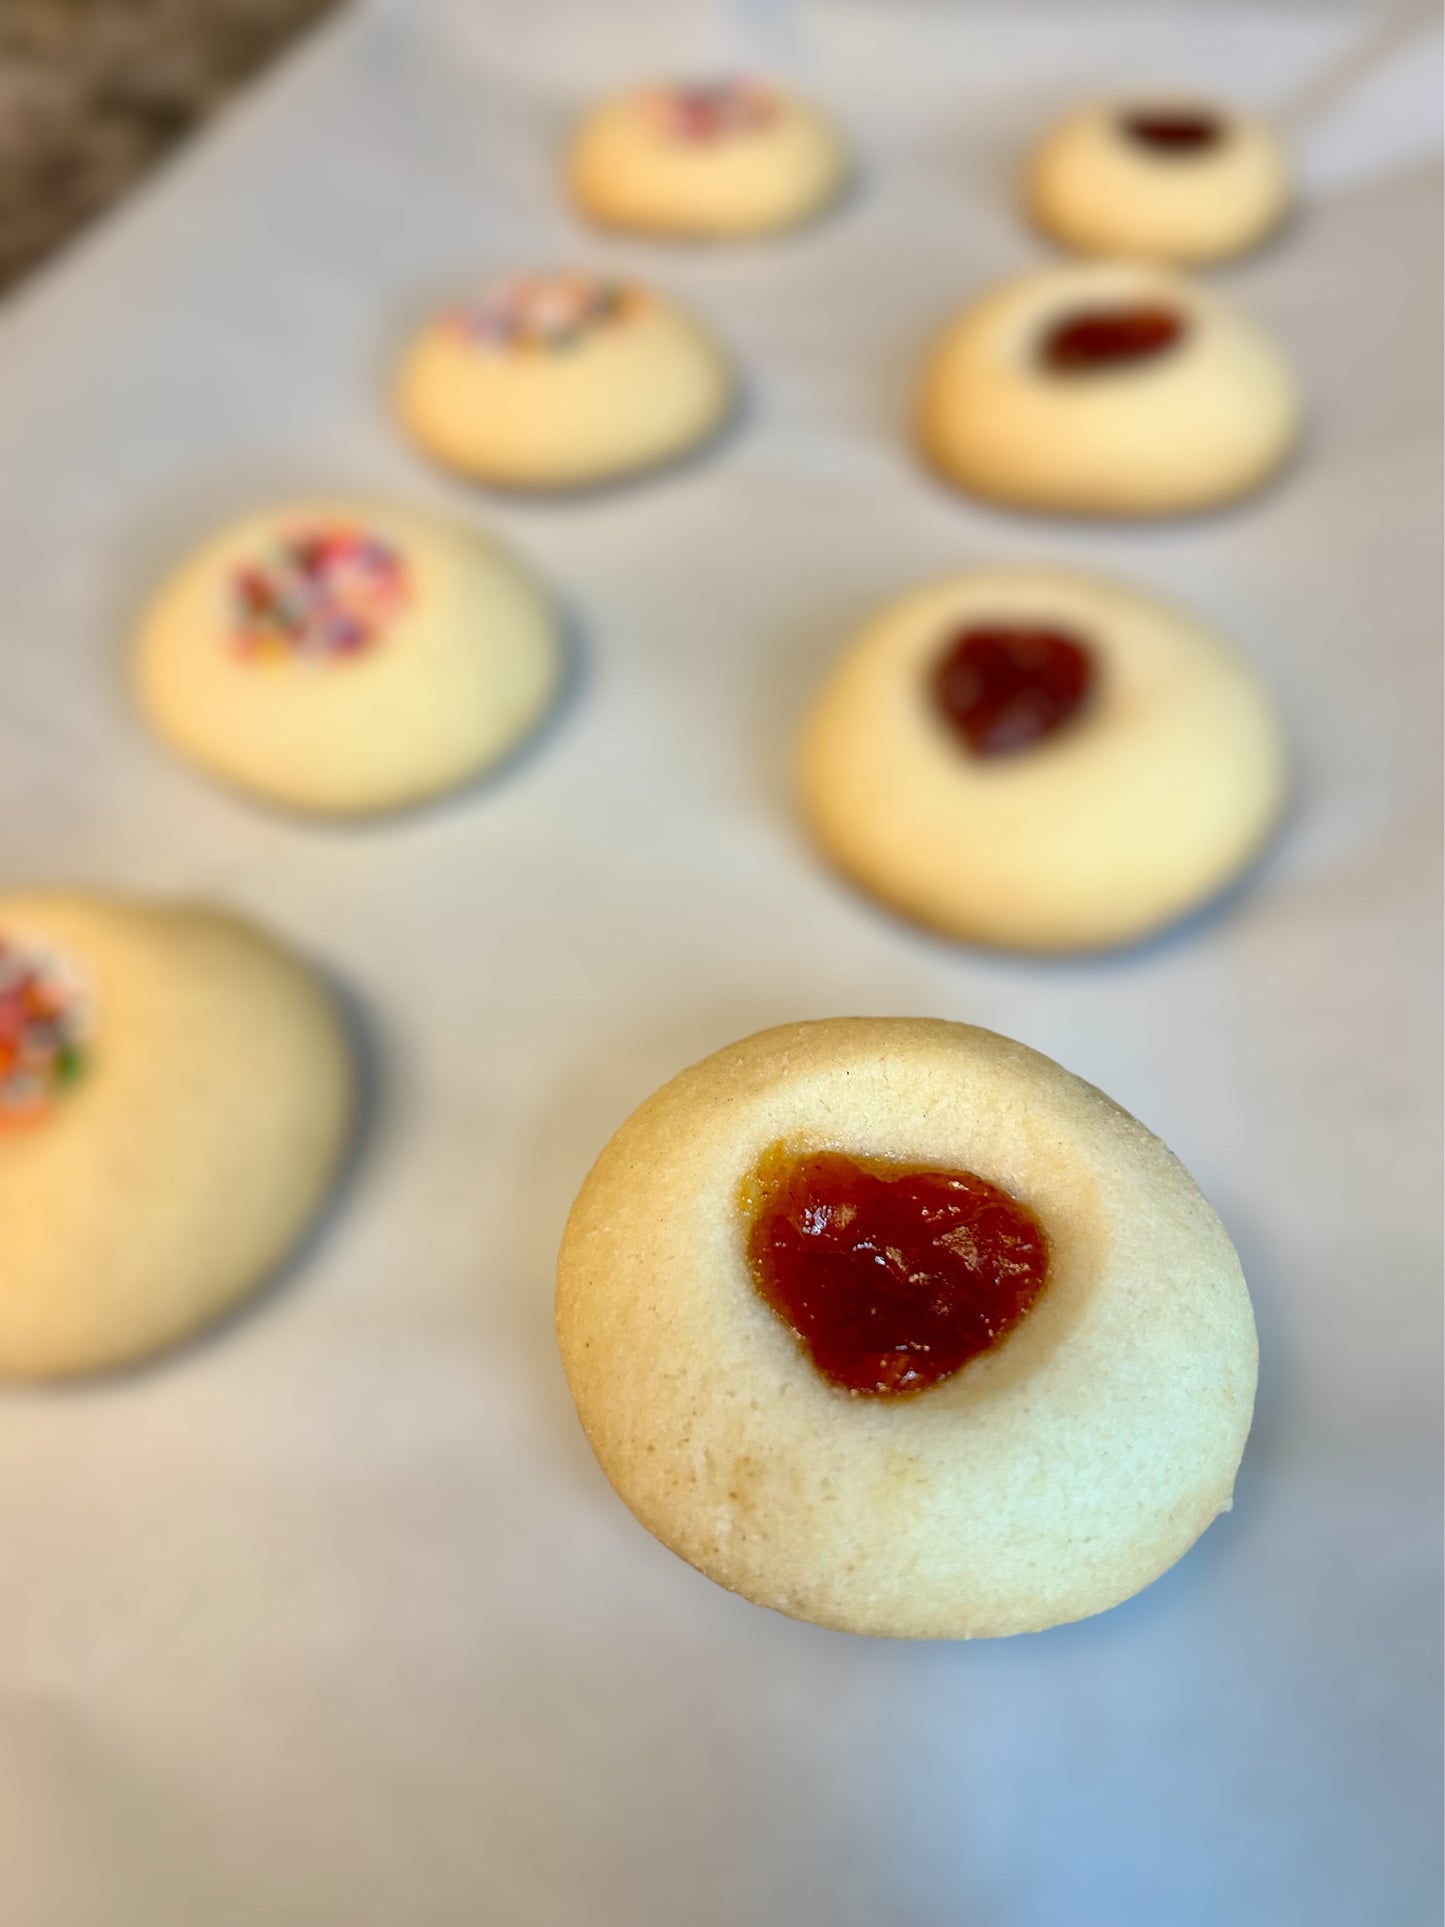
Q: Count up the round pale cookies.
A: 8